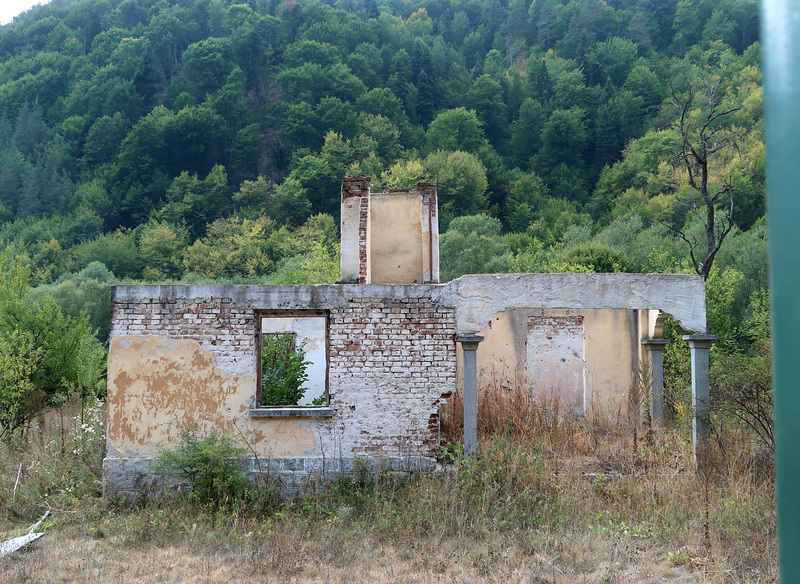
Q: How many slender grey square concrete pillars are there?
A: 3